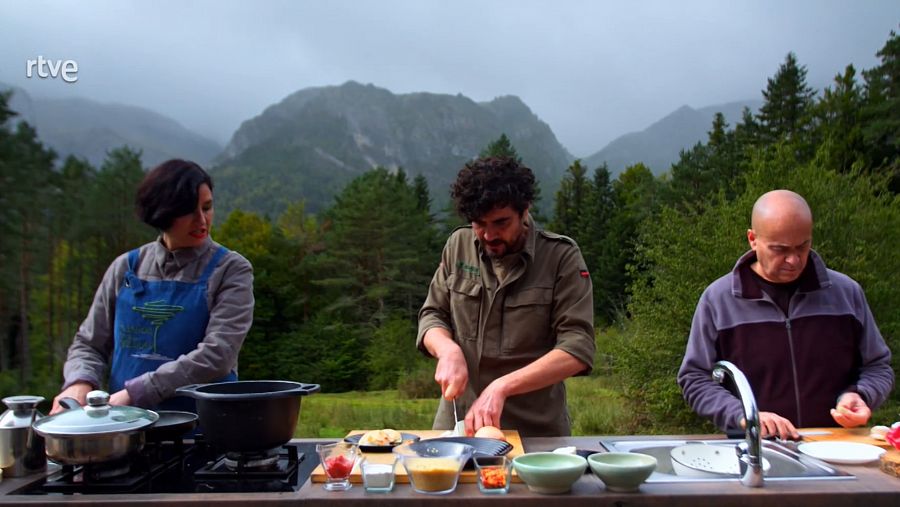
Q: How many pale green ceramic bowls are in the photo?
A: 2